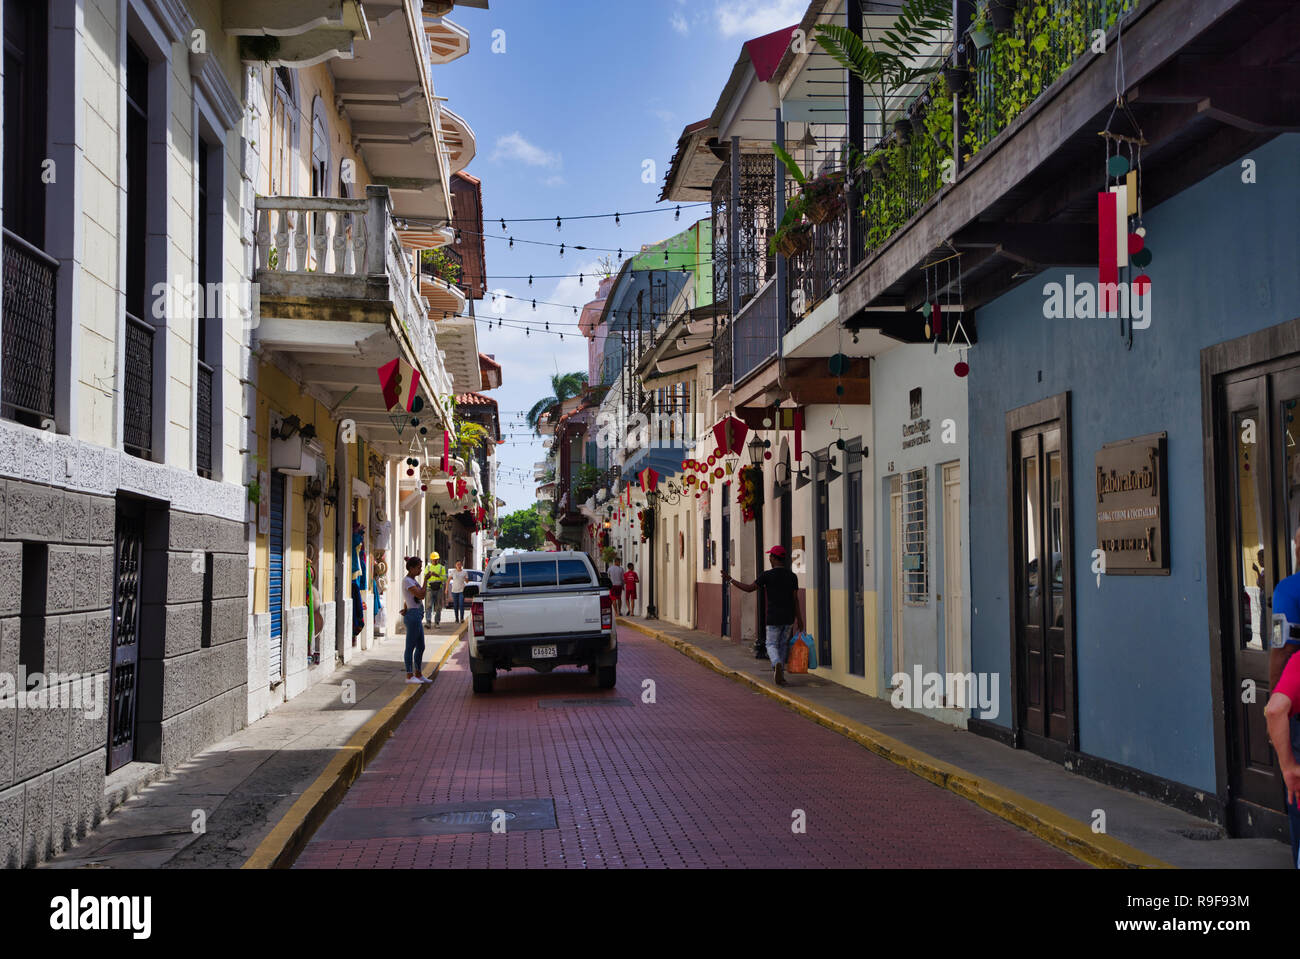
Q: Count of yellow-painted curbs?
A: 2